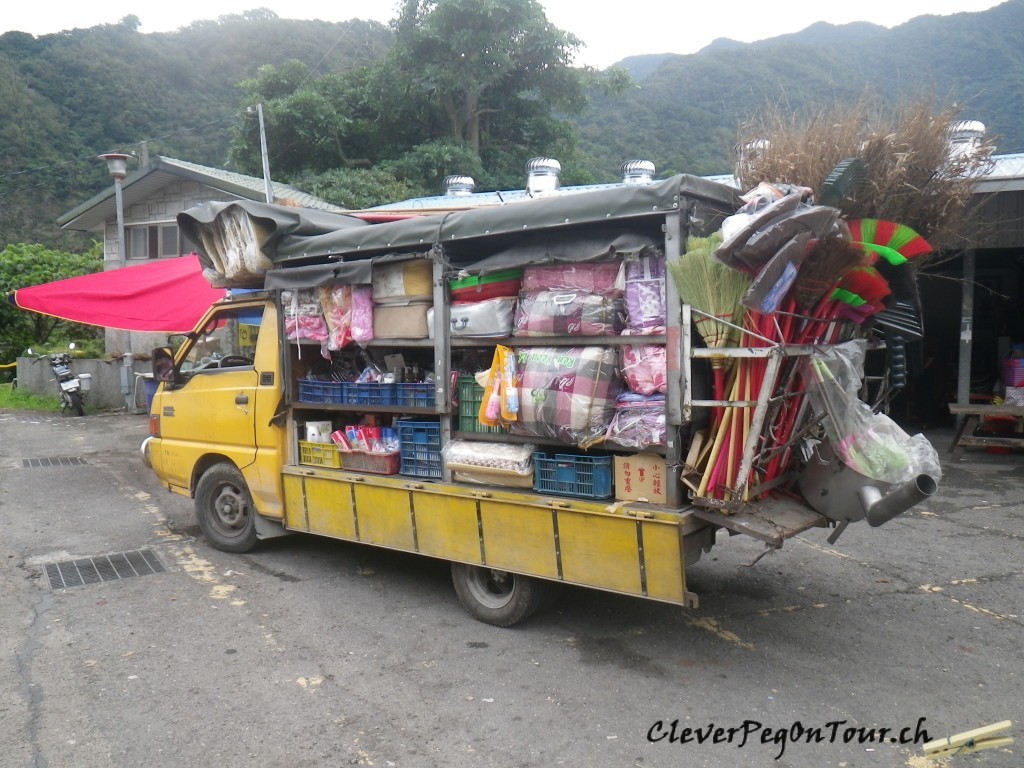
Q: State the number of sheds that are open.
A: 1